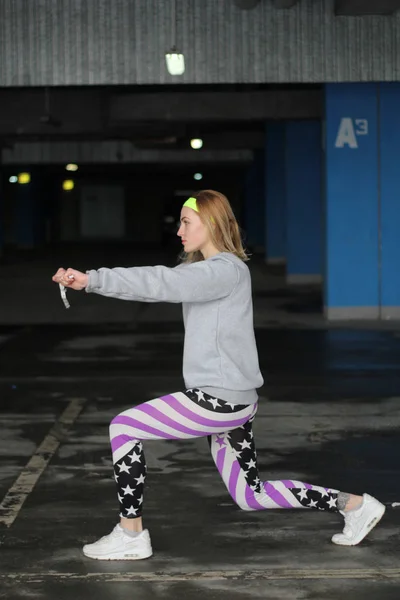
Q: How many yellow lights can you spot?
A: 2